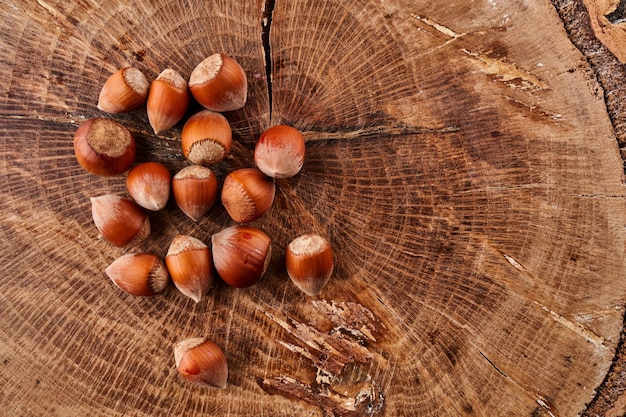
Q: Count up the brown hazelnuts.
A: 15